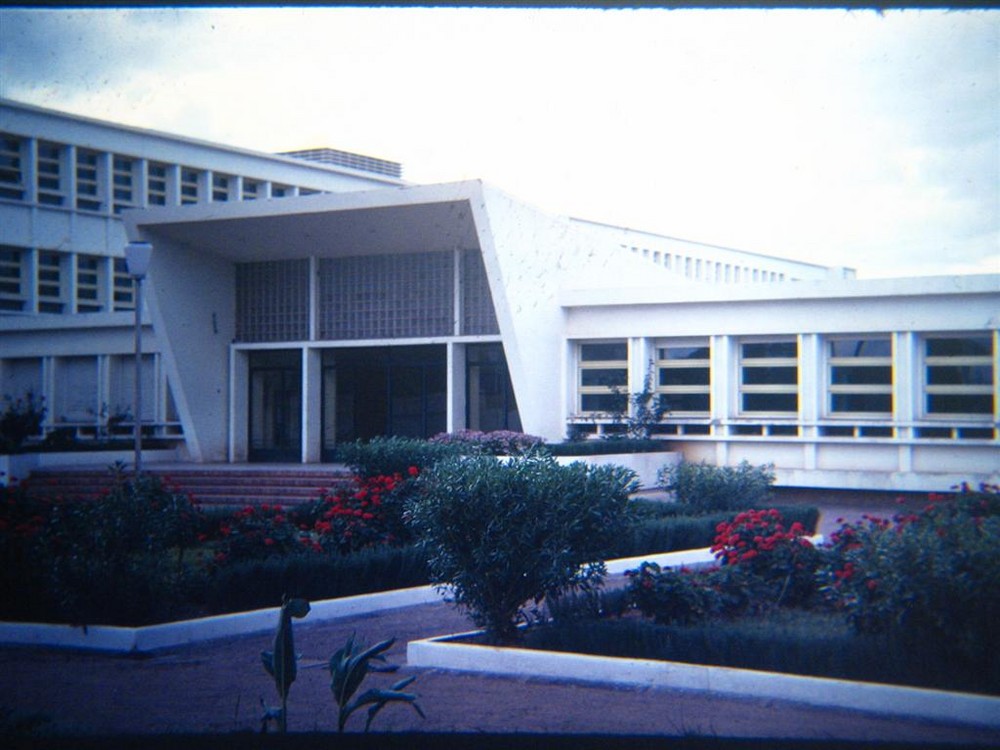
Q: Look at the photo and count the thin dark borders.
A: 2